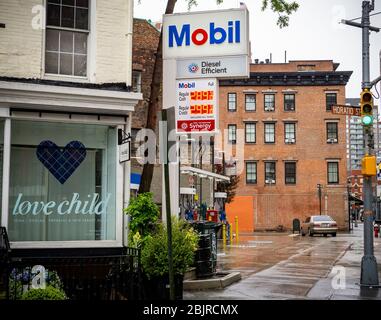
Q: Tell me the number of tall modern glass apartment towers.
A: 1